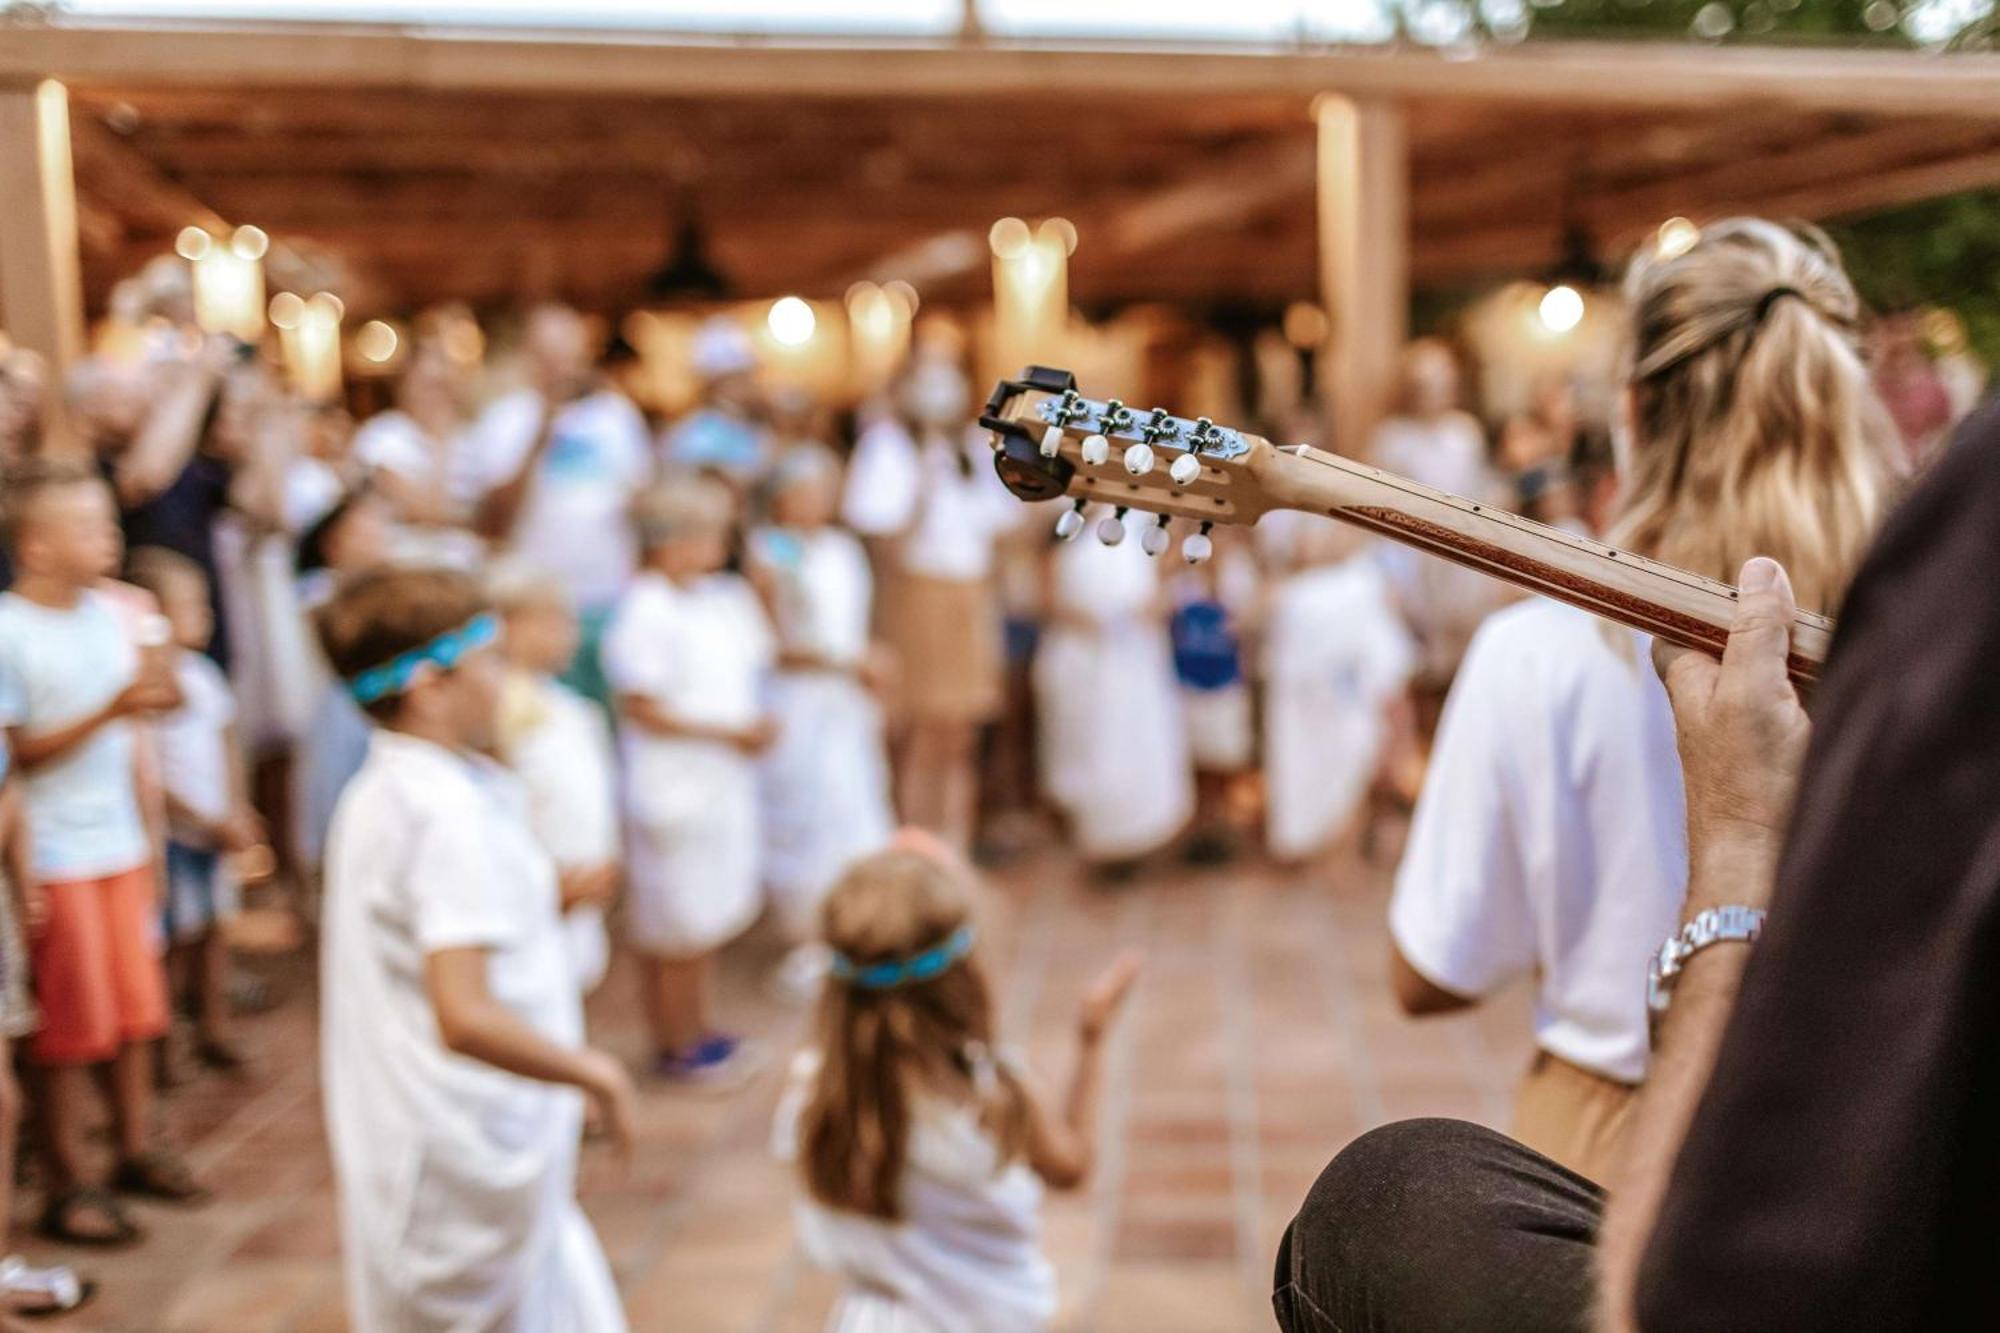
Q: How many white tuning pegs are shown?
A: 8